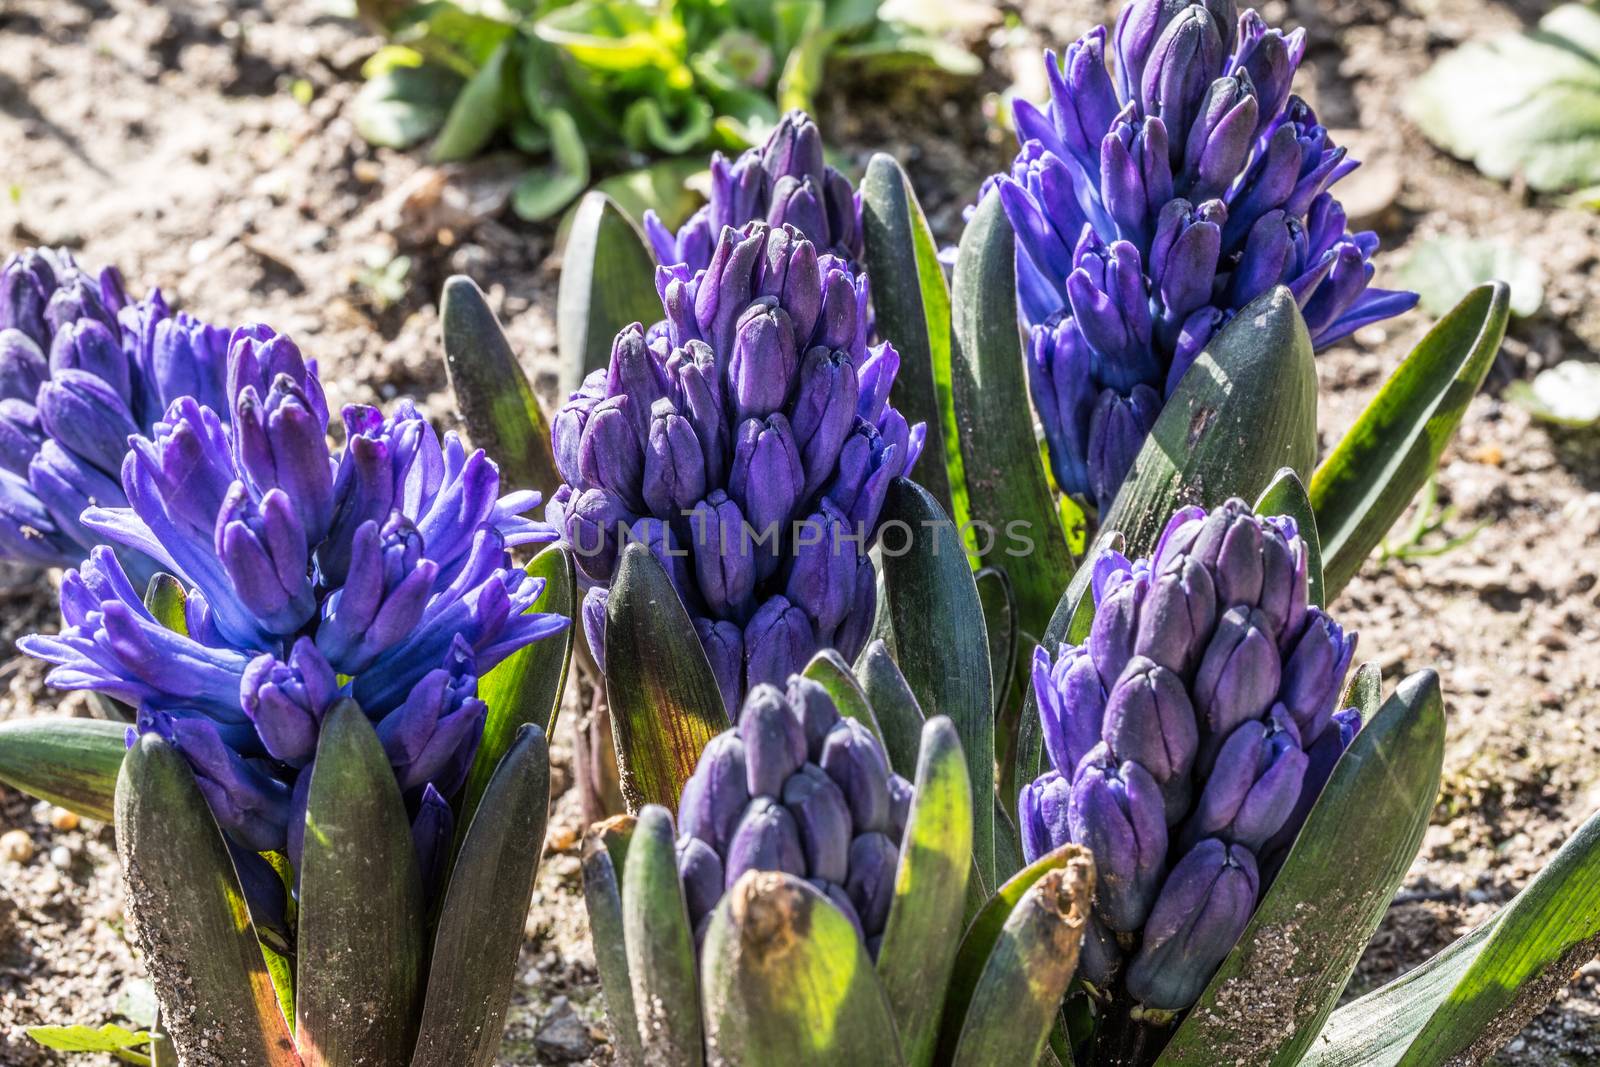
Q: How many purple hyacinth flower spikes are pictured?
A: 7